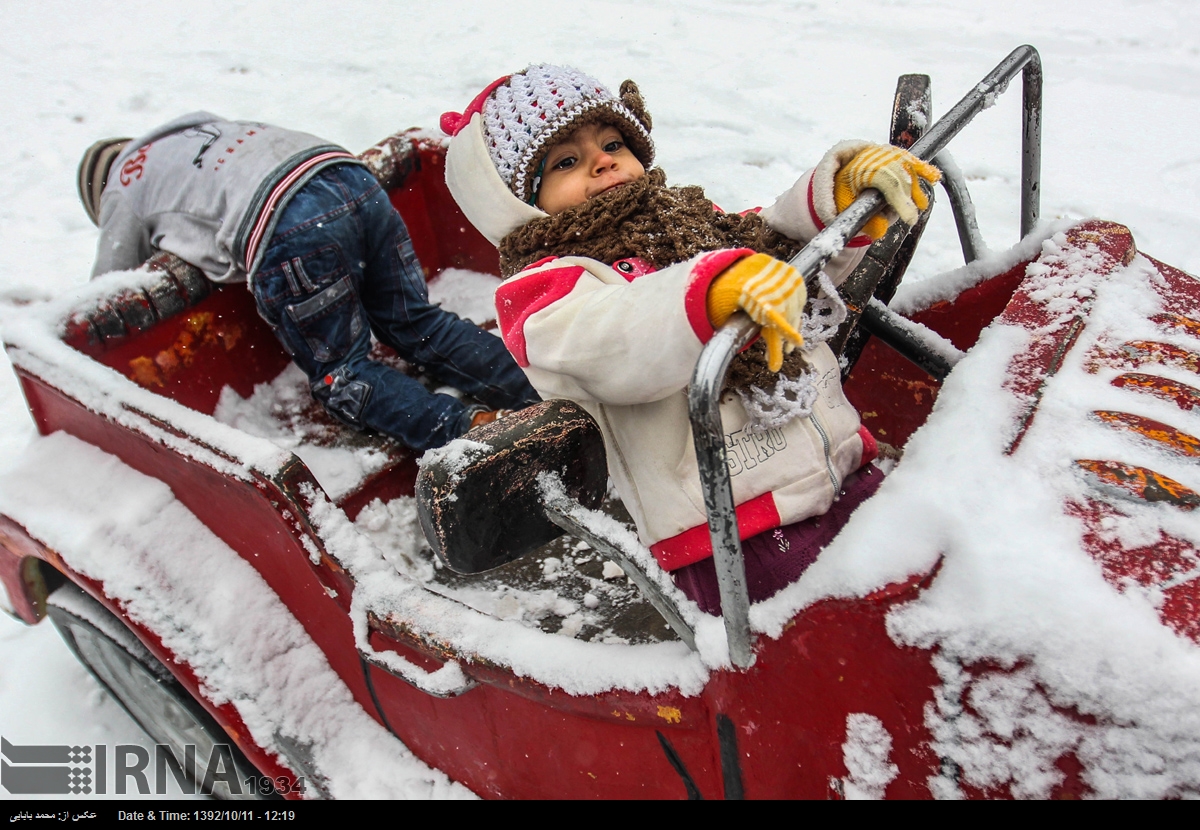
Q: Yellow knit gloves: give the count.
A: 2